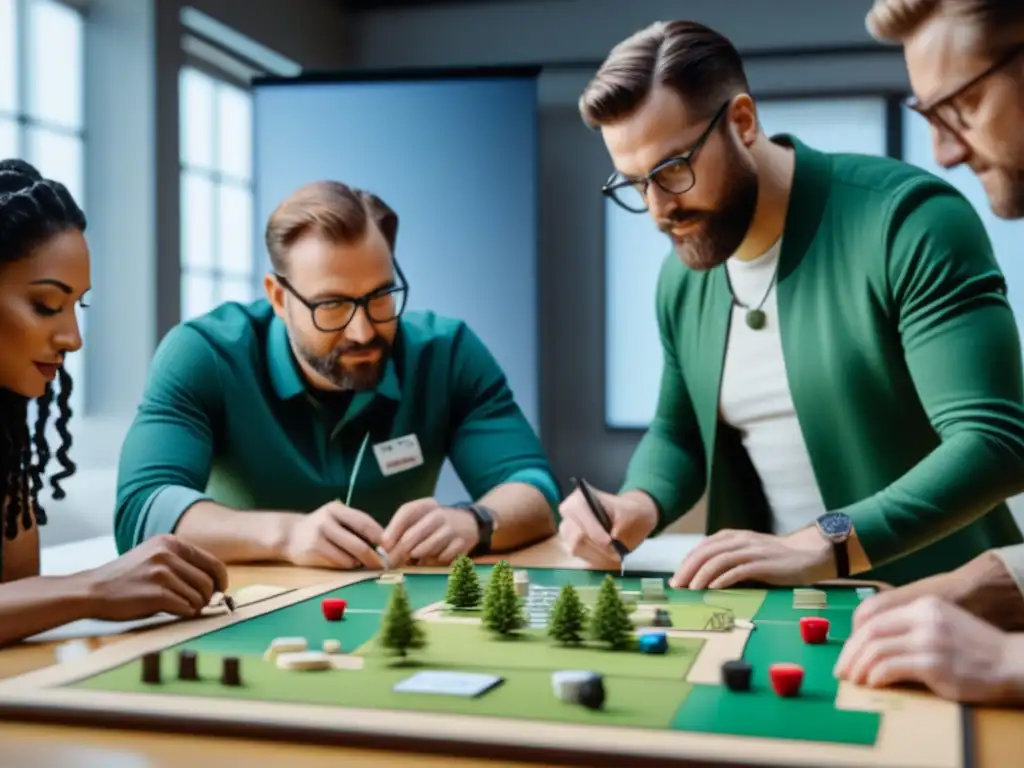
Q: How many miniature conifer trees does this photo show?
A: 5